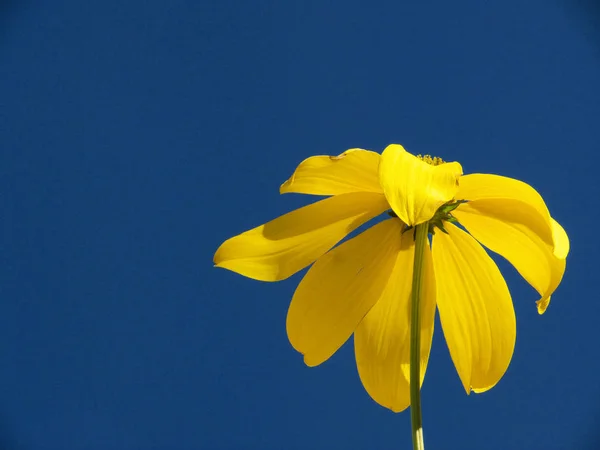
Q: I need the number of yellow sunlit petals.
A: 8